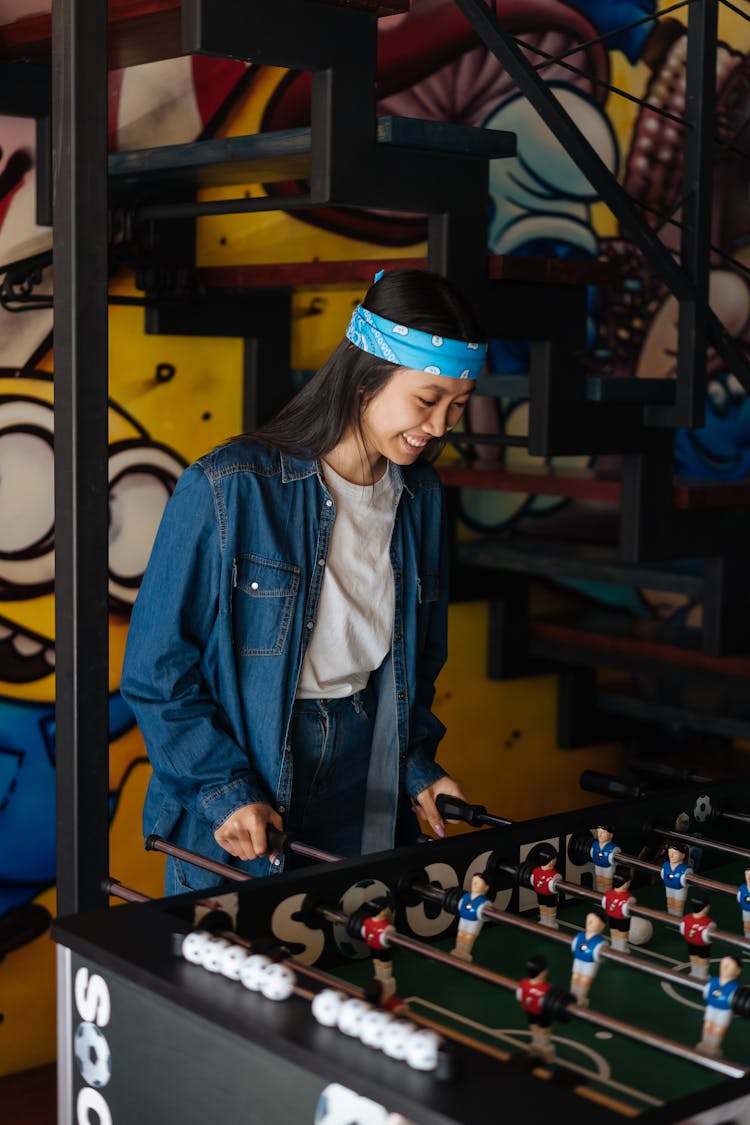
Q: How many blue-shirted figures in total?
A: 6